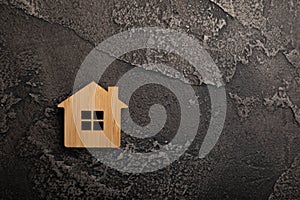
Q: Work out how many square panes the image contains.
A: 4